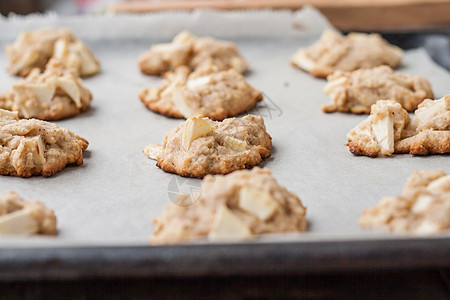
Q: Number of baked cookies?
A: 12